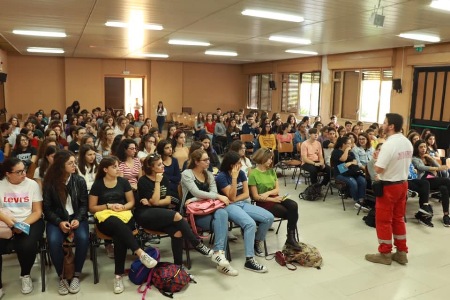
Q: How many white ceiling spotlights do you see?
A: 11